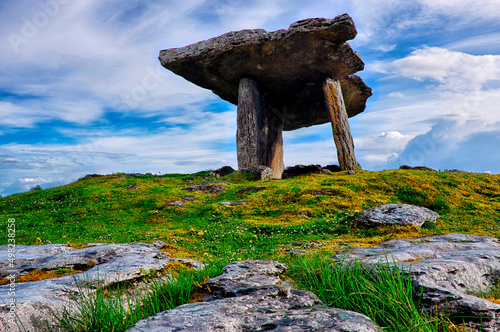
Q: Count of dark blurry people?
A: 0